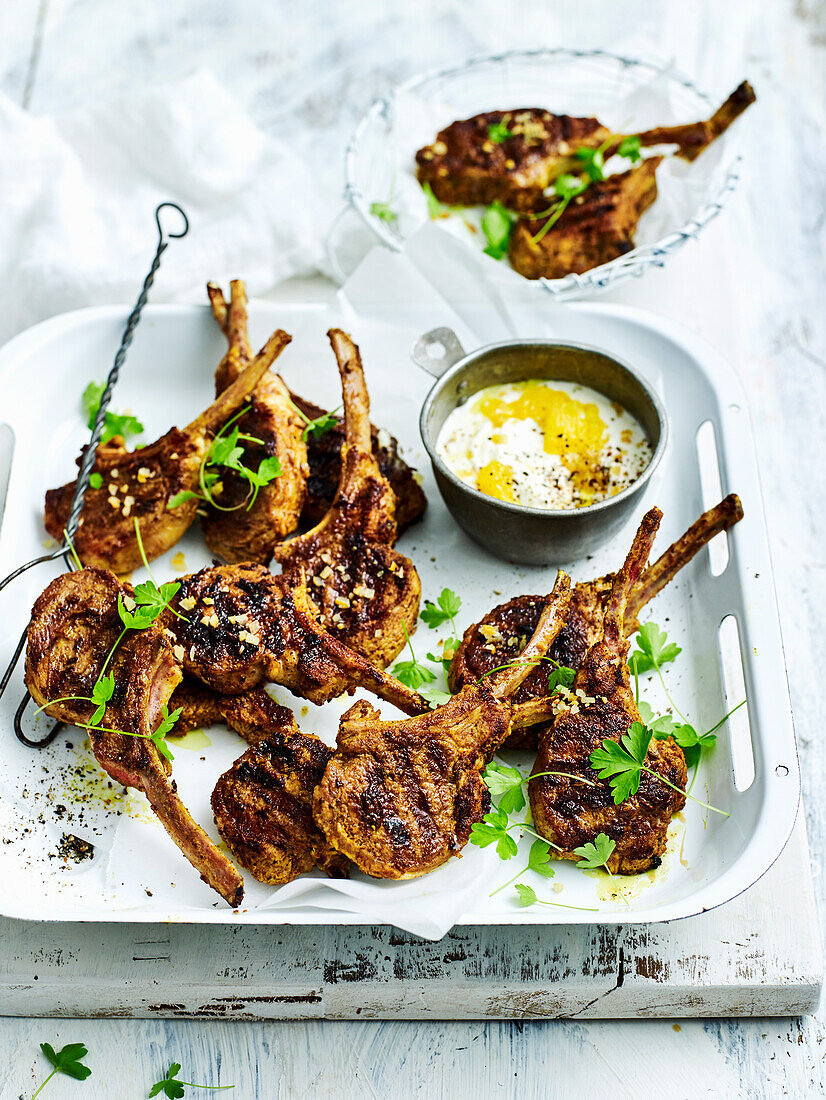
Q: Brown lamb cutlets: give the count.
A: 12